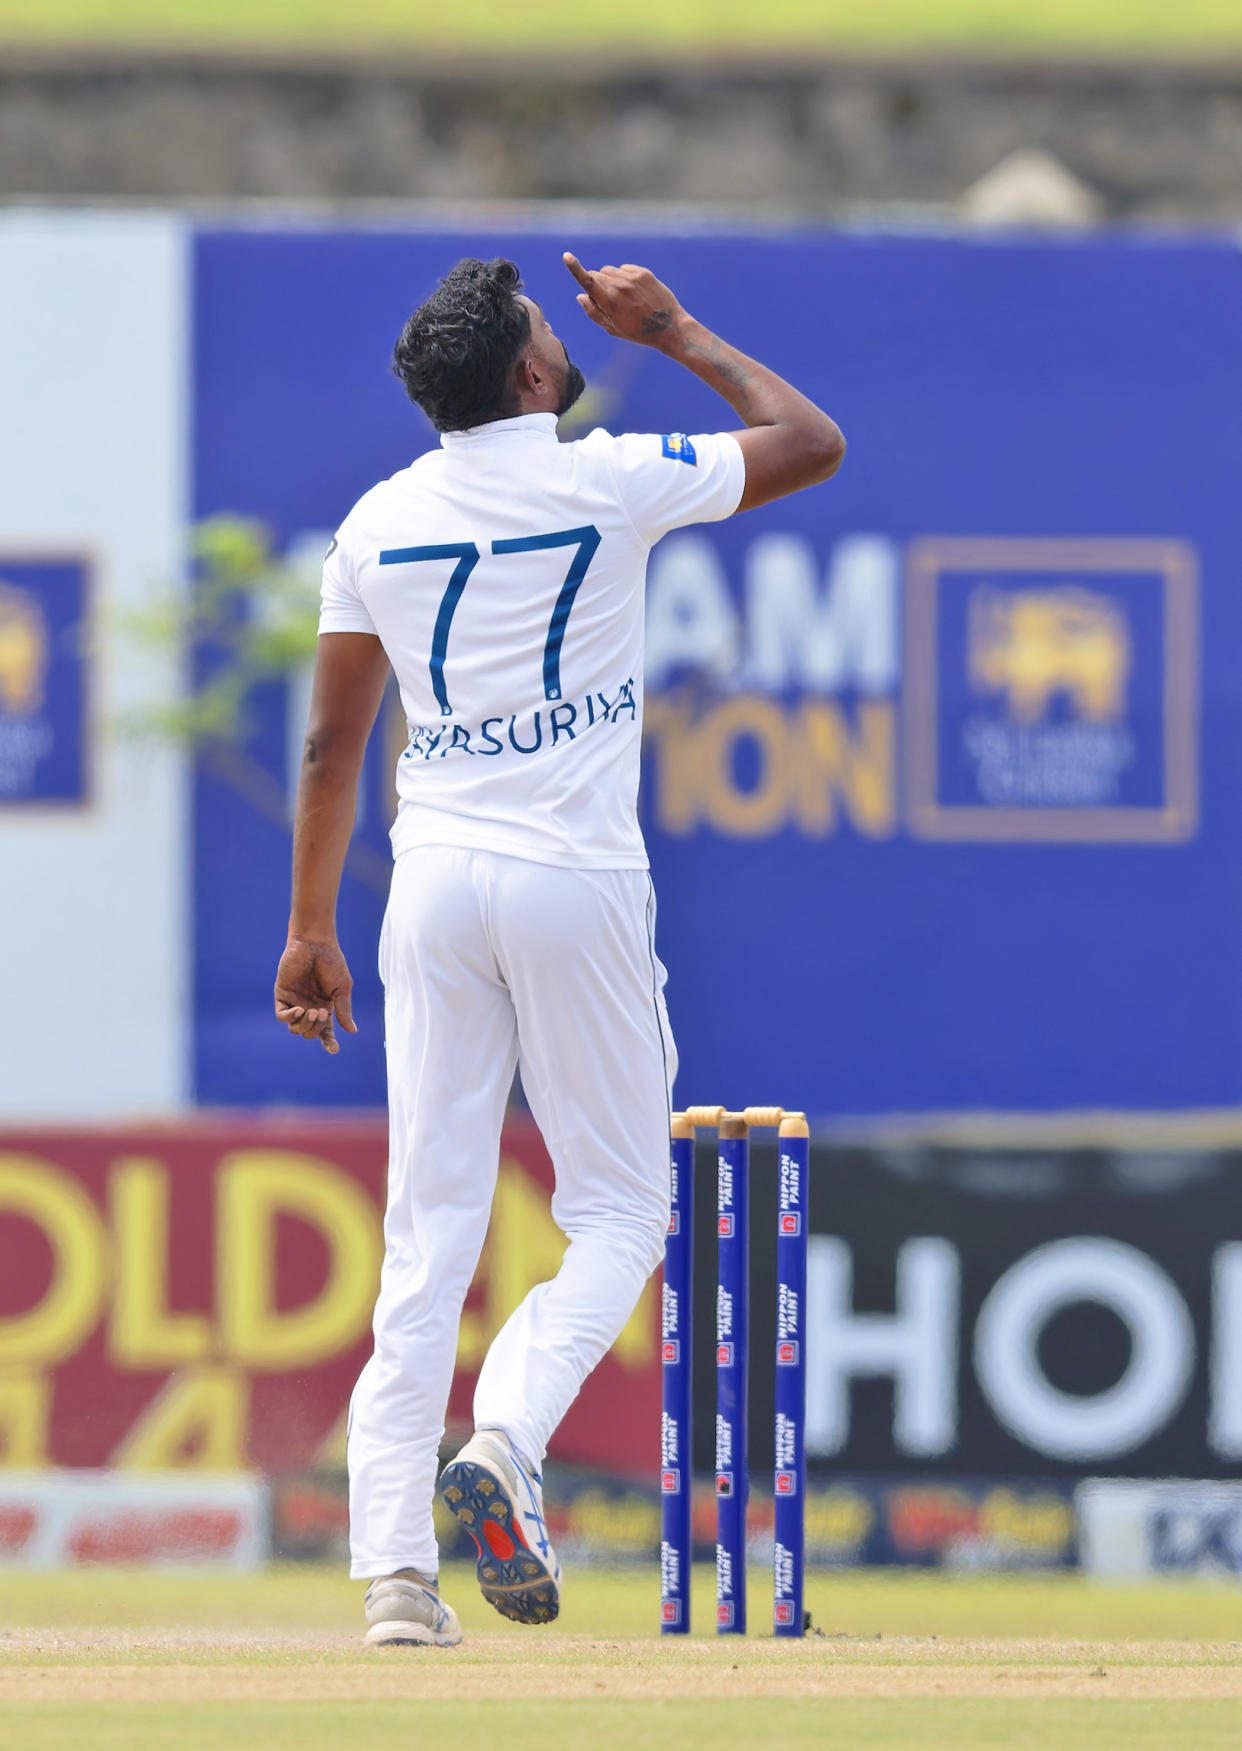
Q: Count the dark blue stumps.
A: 3